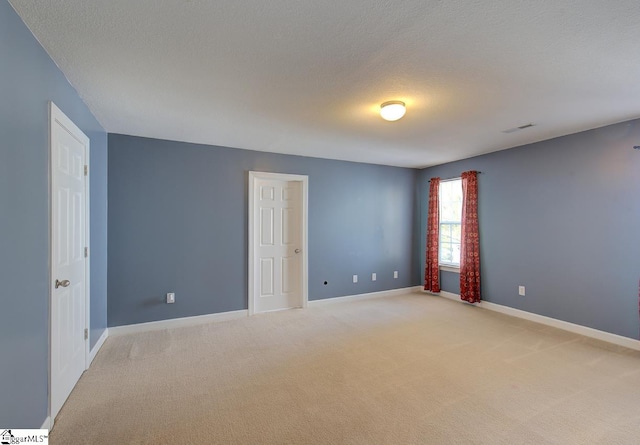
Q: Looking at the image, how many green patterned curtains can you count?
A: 0